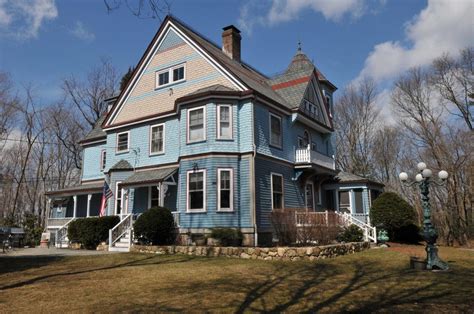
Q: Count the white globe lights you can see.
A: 5